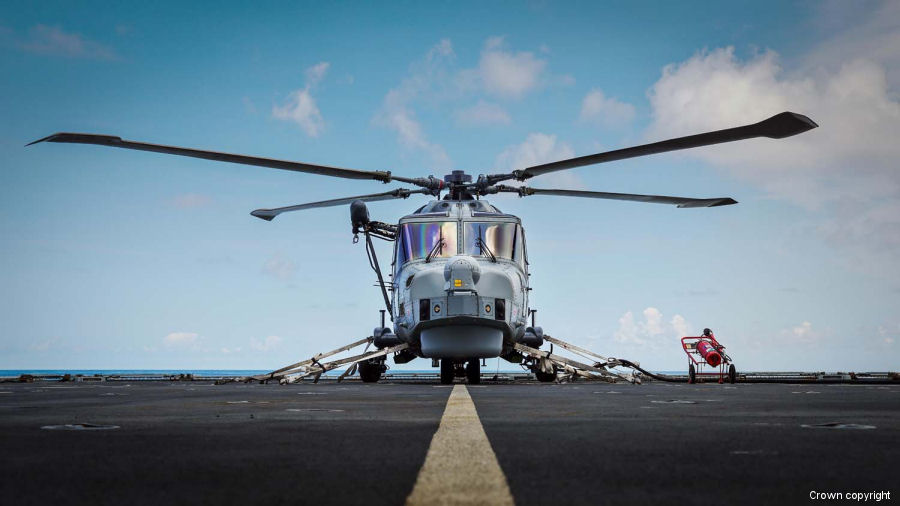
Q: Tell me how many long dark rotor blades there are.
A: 4